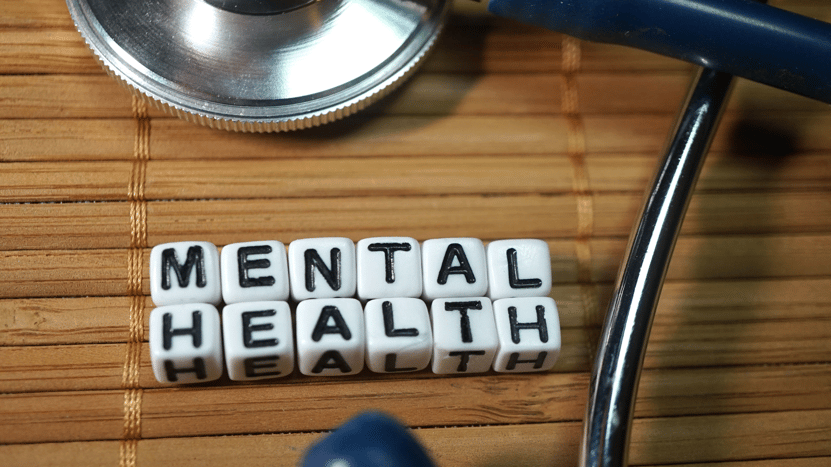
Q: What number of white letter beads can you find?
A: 12